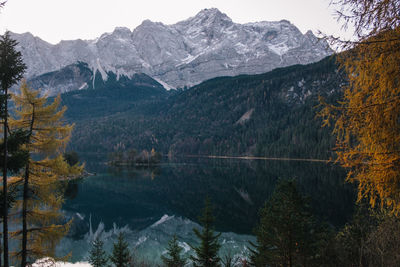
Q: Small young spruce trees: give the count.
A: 4